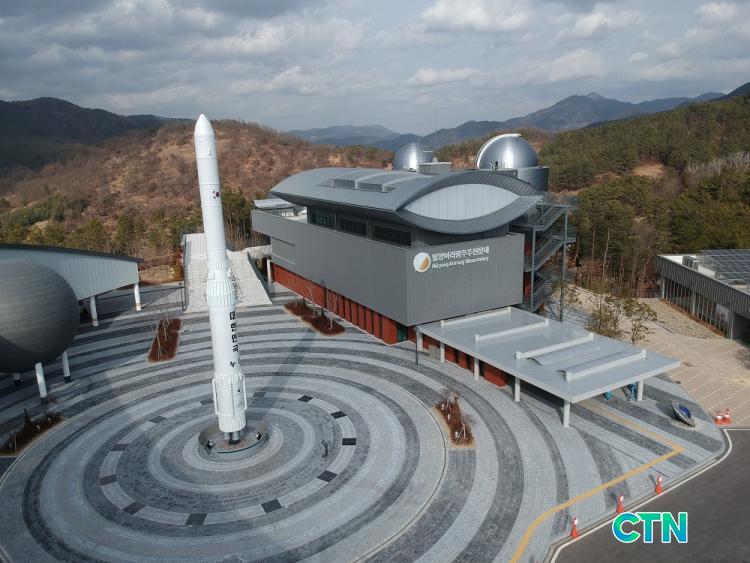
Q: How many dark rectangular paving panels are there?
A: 12